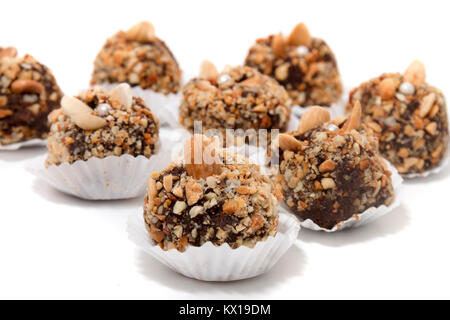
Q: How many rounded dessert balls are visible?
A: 8